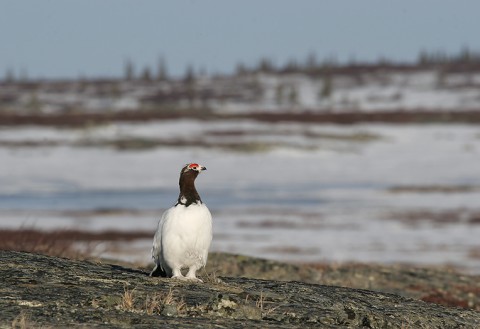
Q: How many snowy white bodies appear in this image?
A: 1